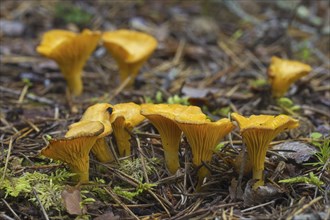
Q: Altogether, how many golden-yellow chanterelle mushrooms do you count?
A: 9